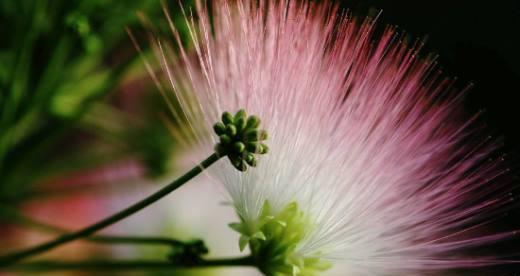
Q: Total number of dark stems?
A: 3